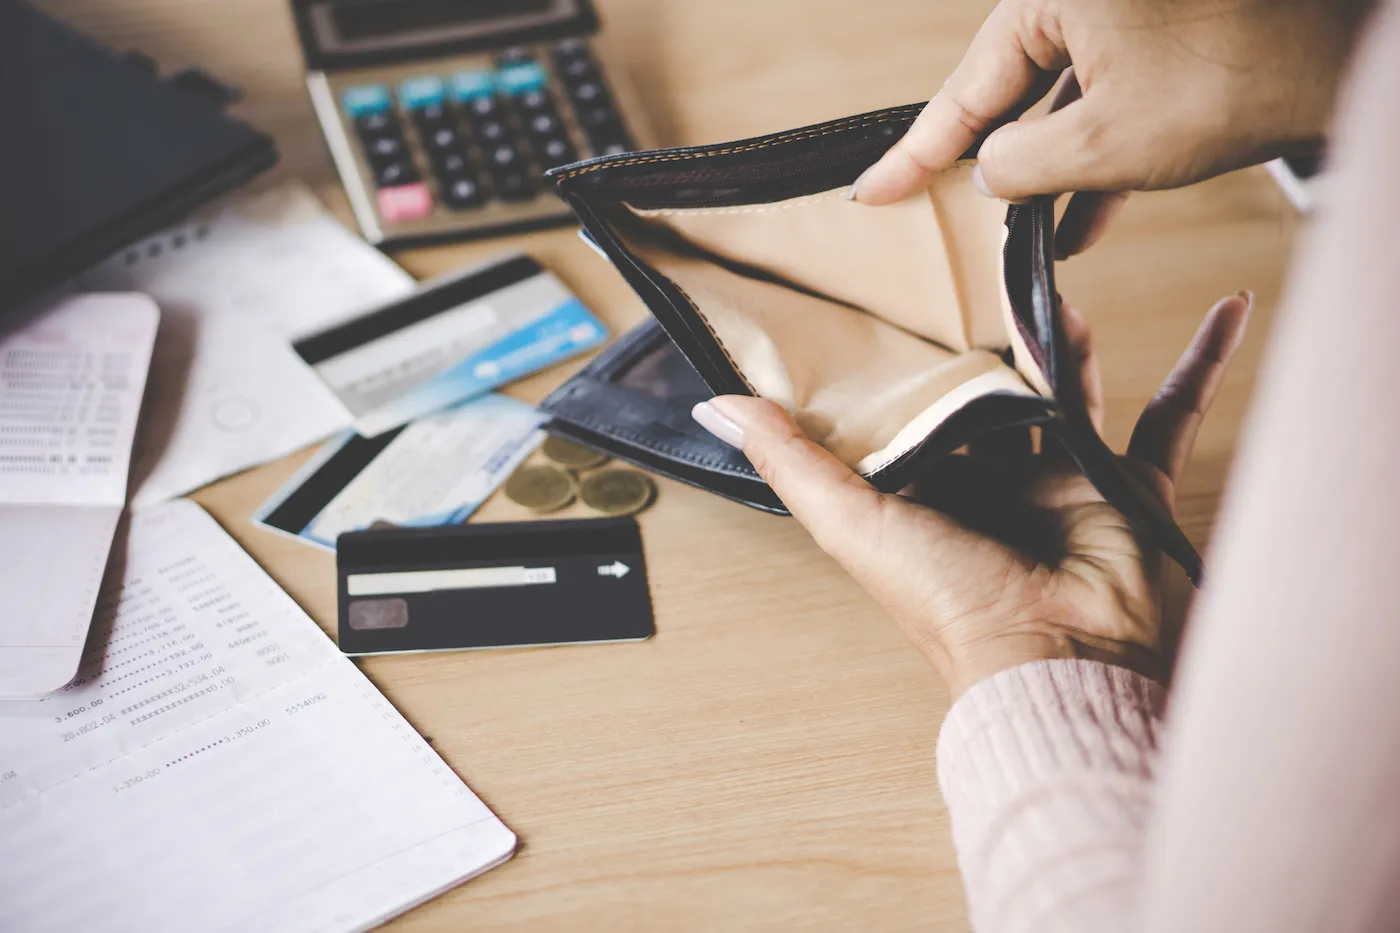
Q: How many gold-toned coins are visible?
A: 3